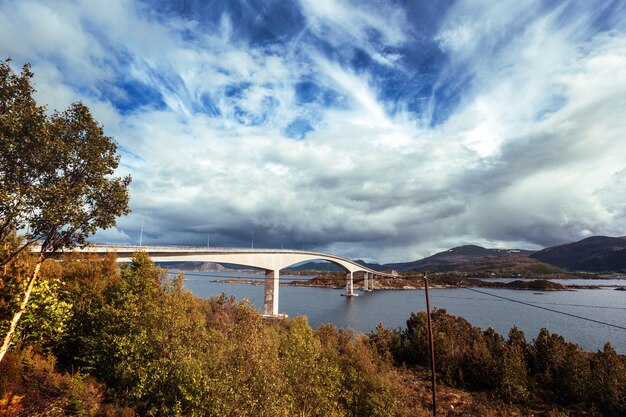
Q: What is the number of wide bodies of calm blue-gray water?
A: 1